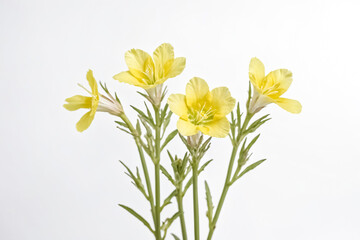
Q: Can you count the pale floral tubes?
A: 4